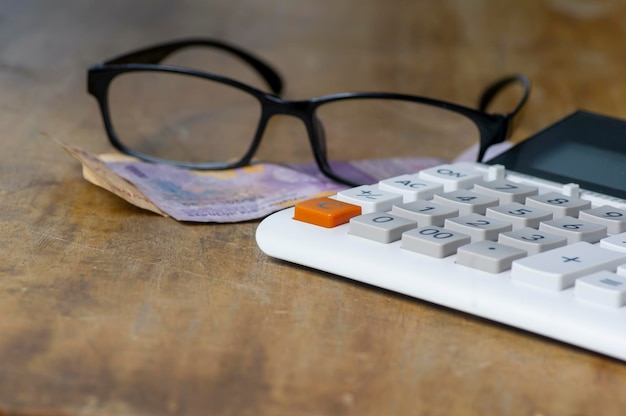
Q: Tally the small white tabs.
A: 2